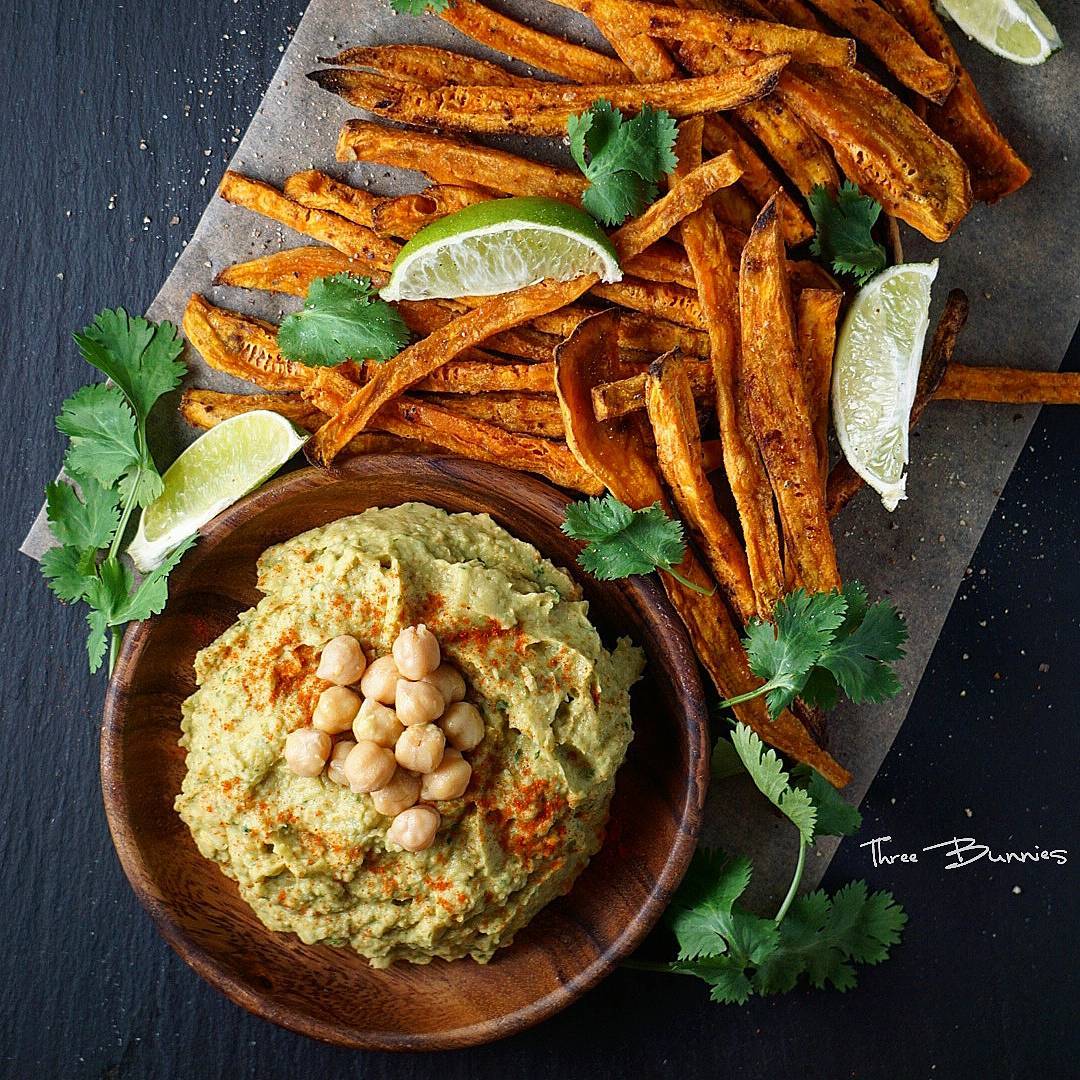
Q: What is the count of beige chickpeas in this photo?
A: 15